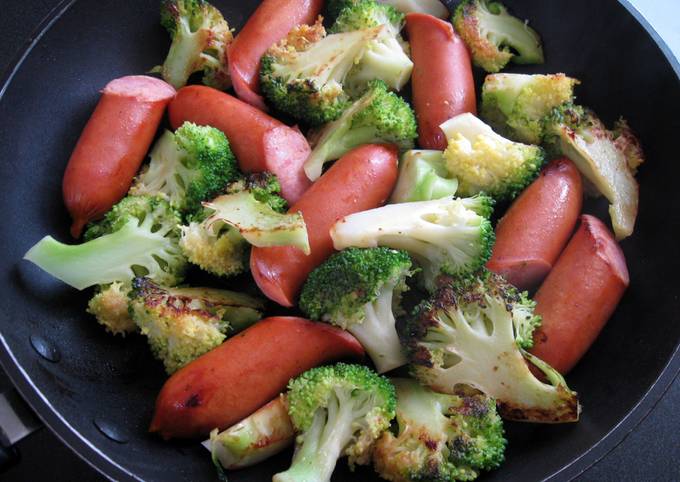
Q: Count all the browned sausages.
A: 8